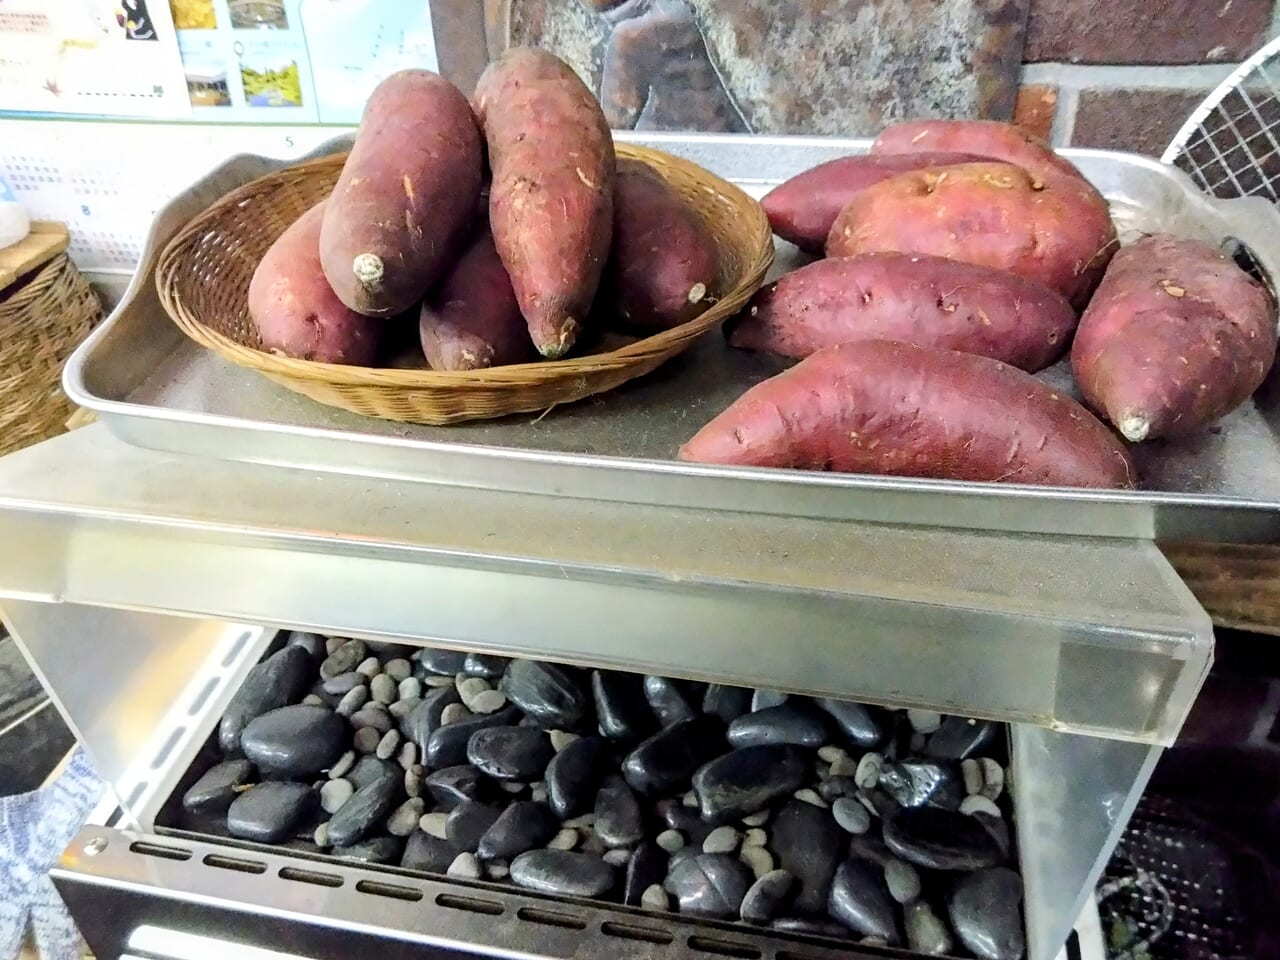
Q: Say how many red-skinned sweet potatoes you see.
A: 11